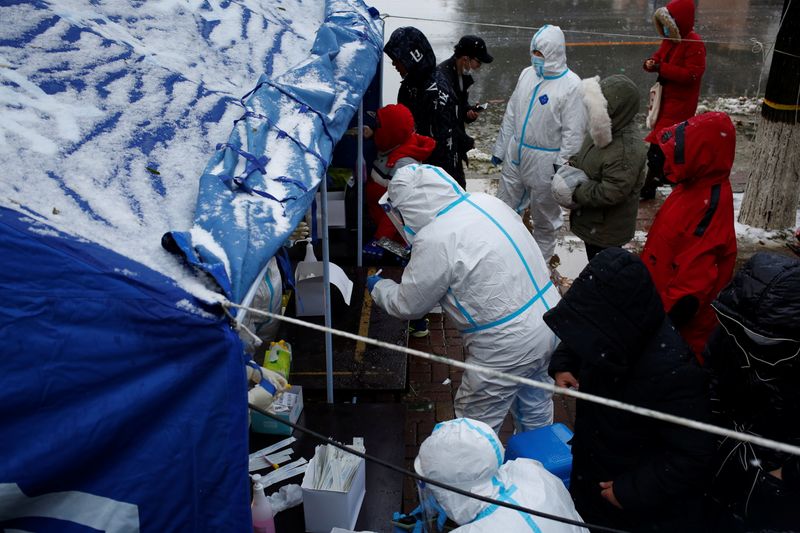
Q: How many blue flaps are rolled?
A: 1